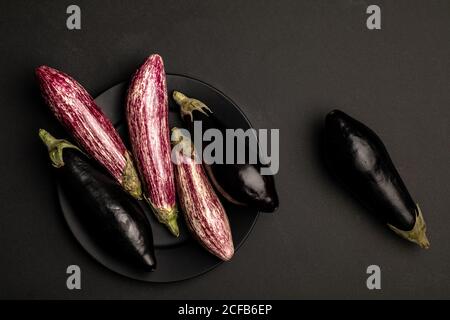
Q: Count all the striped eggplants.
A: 3